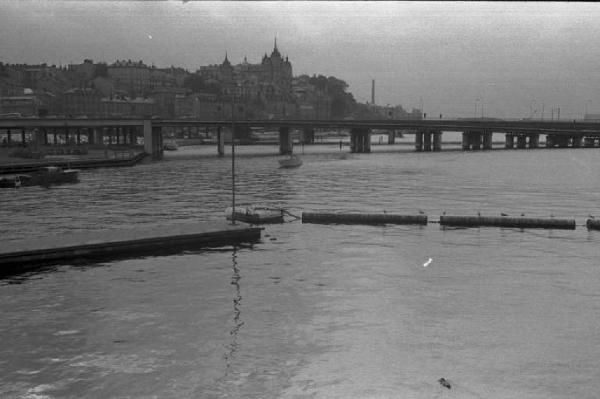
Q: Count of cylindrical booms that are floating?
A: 3